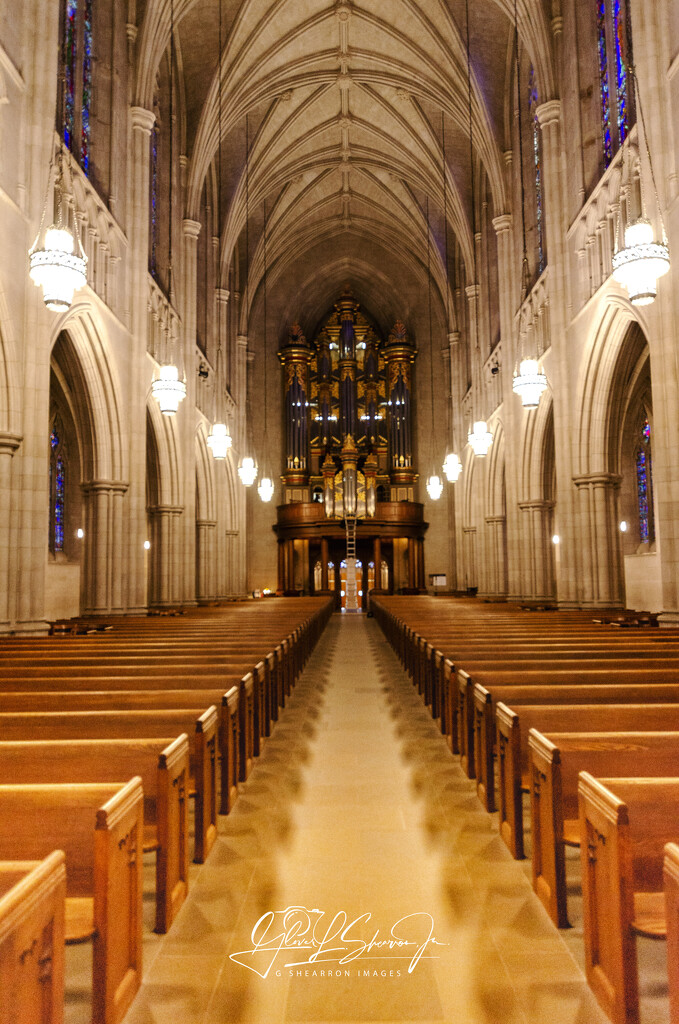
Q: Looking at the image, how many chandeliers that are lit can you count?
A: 10